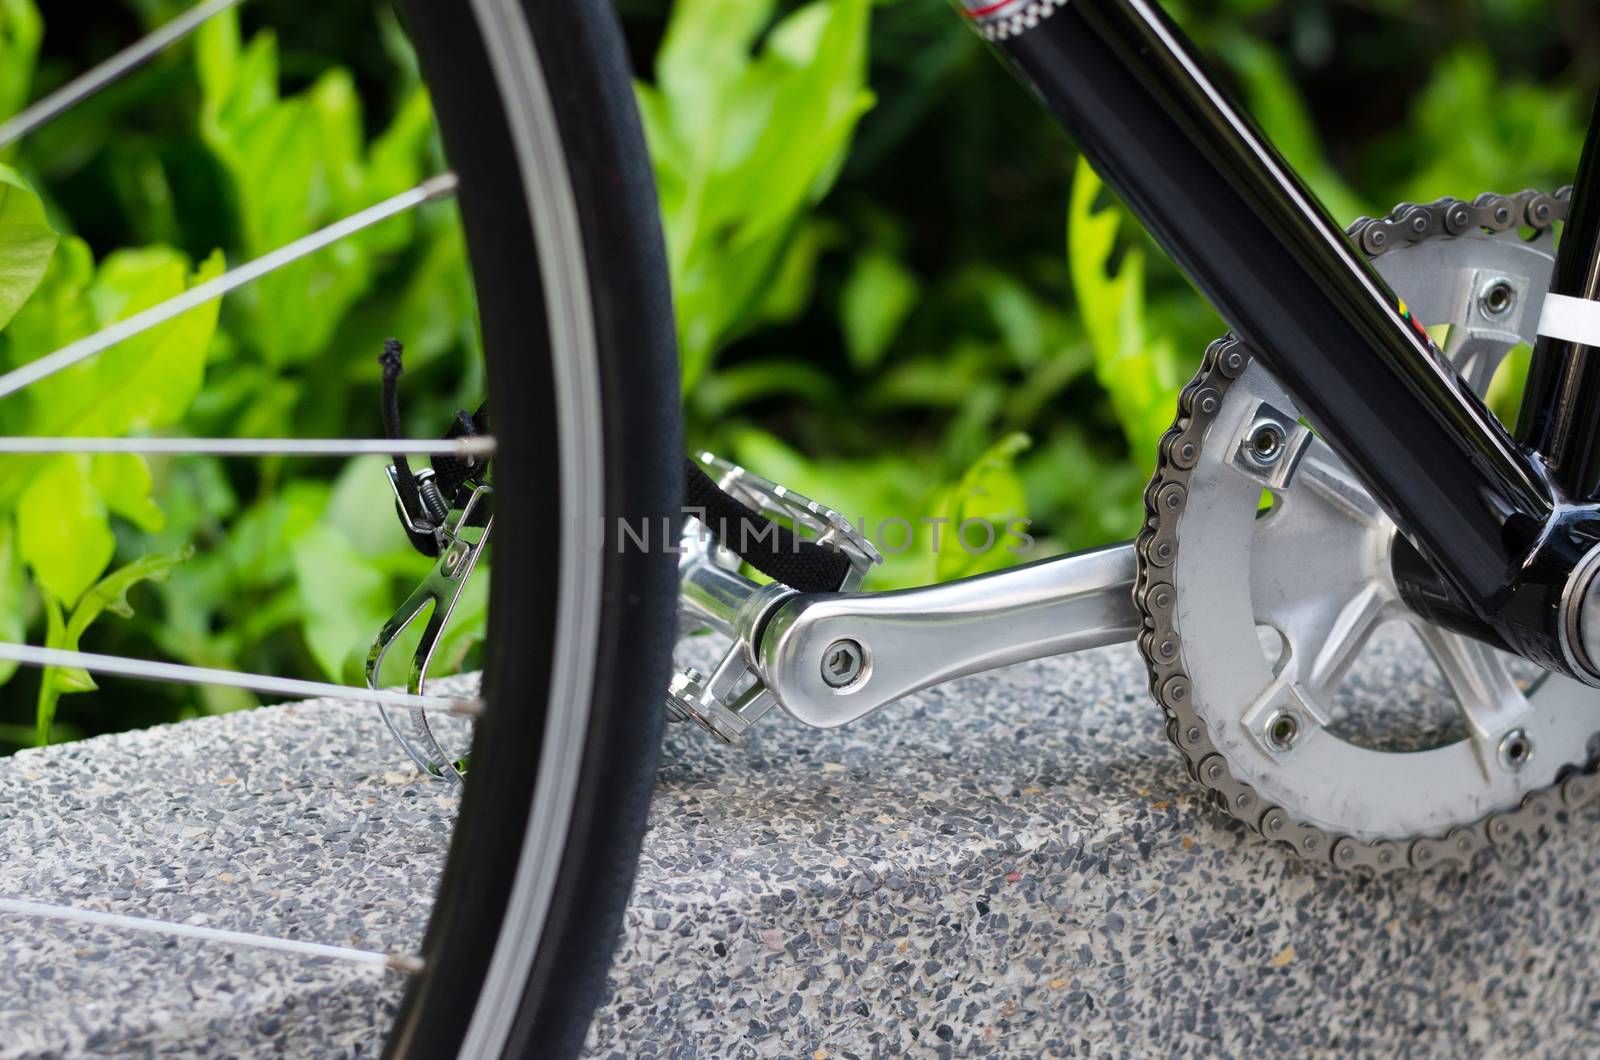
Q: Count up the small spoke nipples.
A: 4